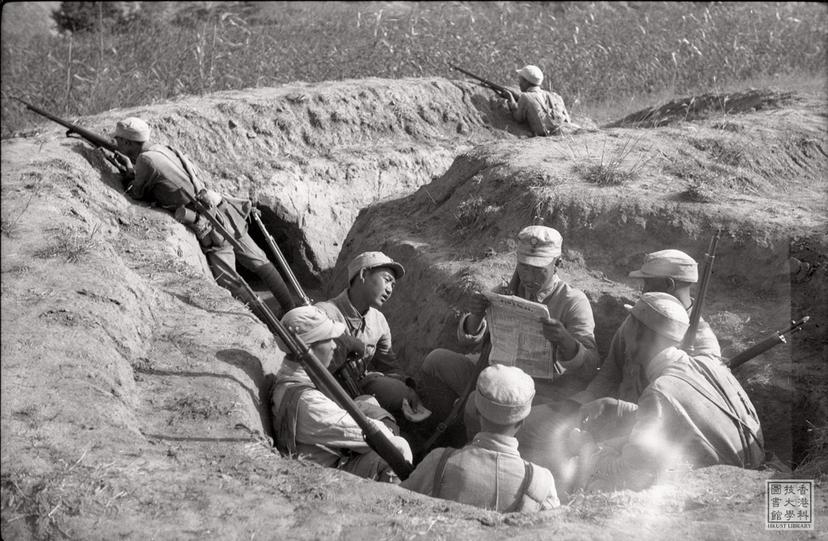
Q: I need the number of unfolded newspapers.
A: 1